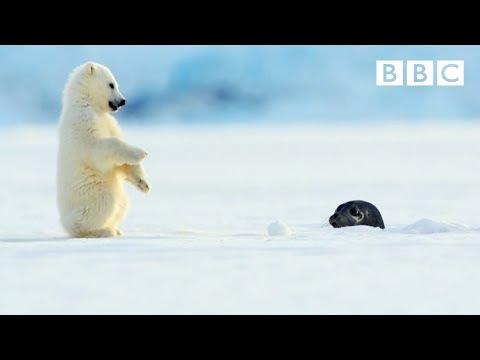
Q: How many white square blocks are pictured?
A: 3